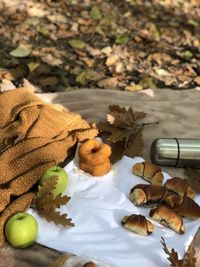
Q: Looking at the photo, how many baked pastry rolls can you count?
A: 6